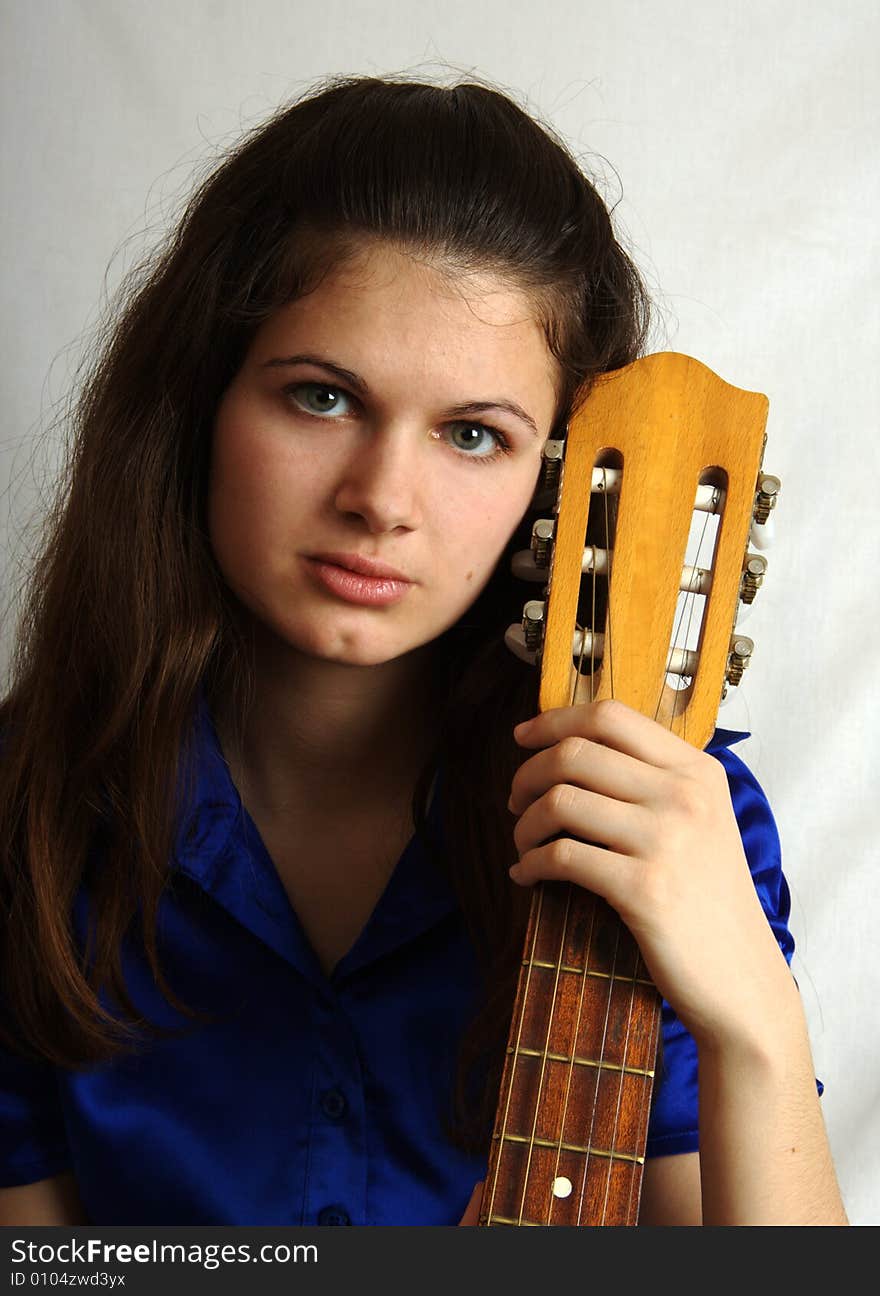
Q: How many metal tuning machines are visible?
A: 6